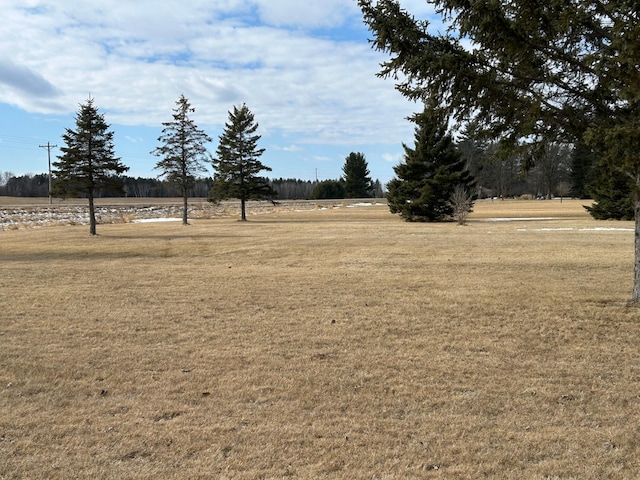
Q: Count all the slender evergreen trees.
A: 3